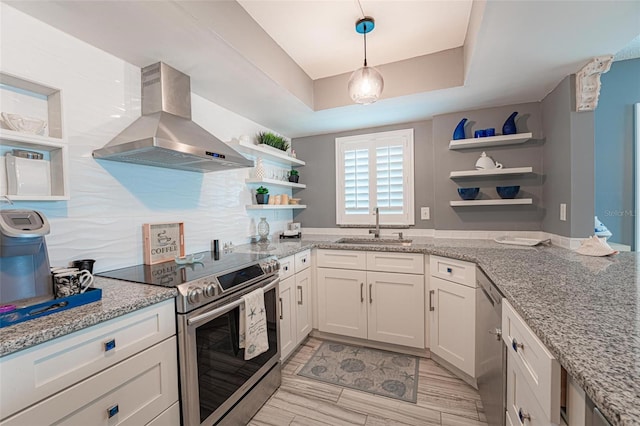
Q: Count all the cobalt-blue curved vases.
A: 2